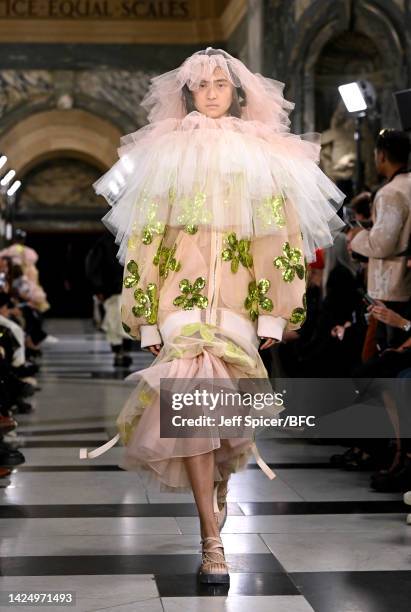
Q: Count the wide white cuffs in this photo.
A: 2